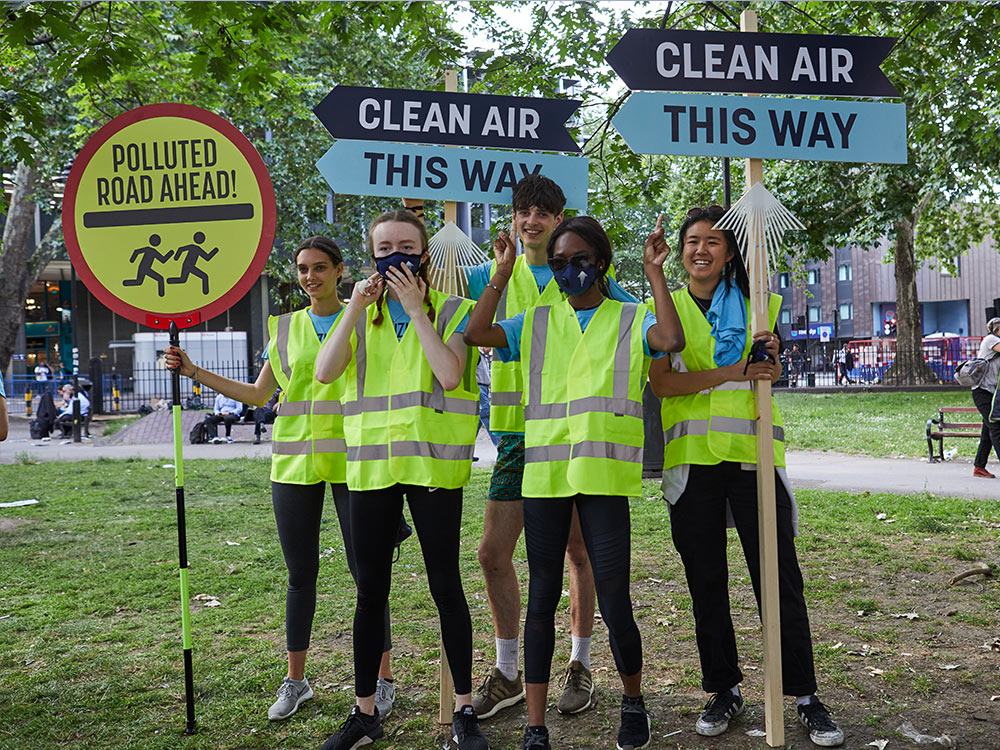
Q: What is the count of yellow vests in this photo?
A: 5